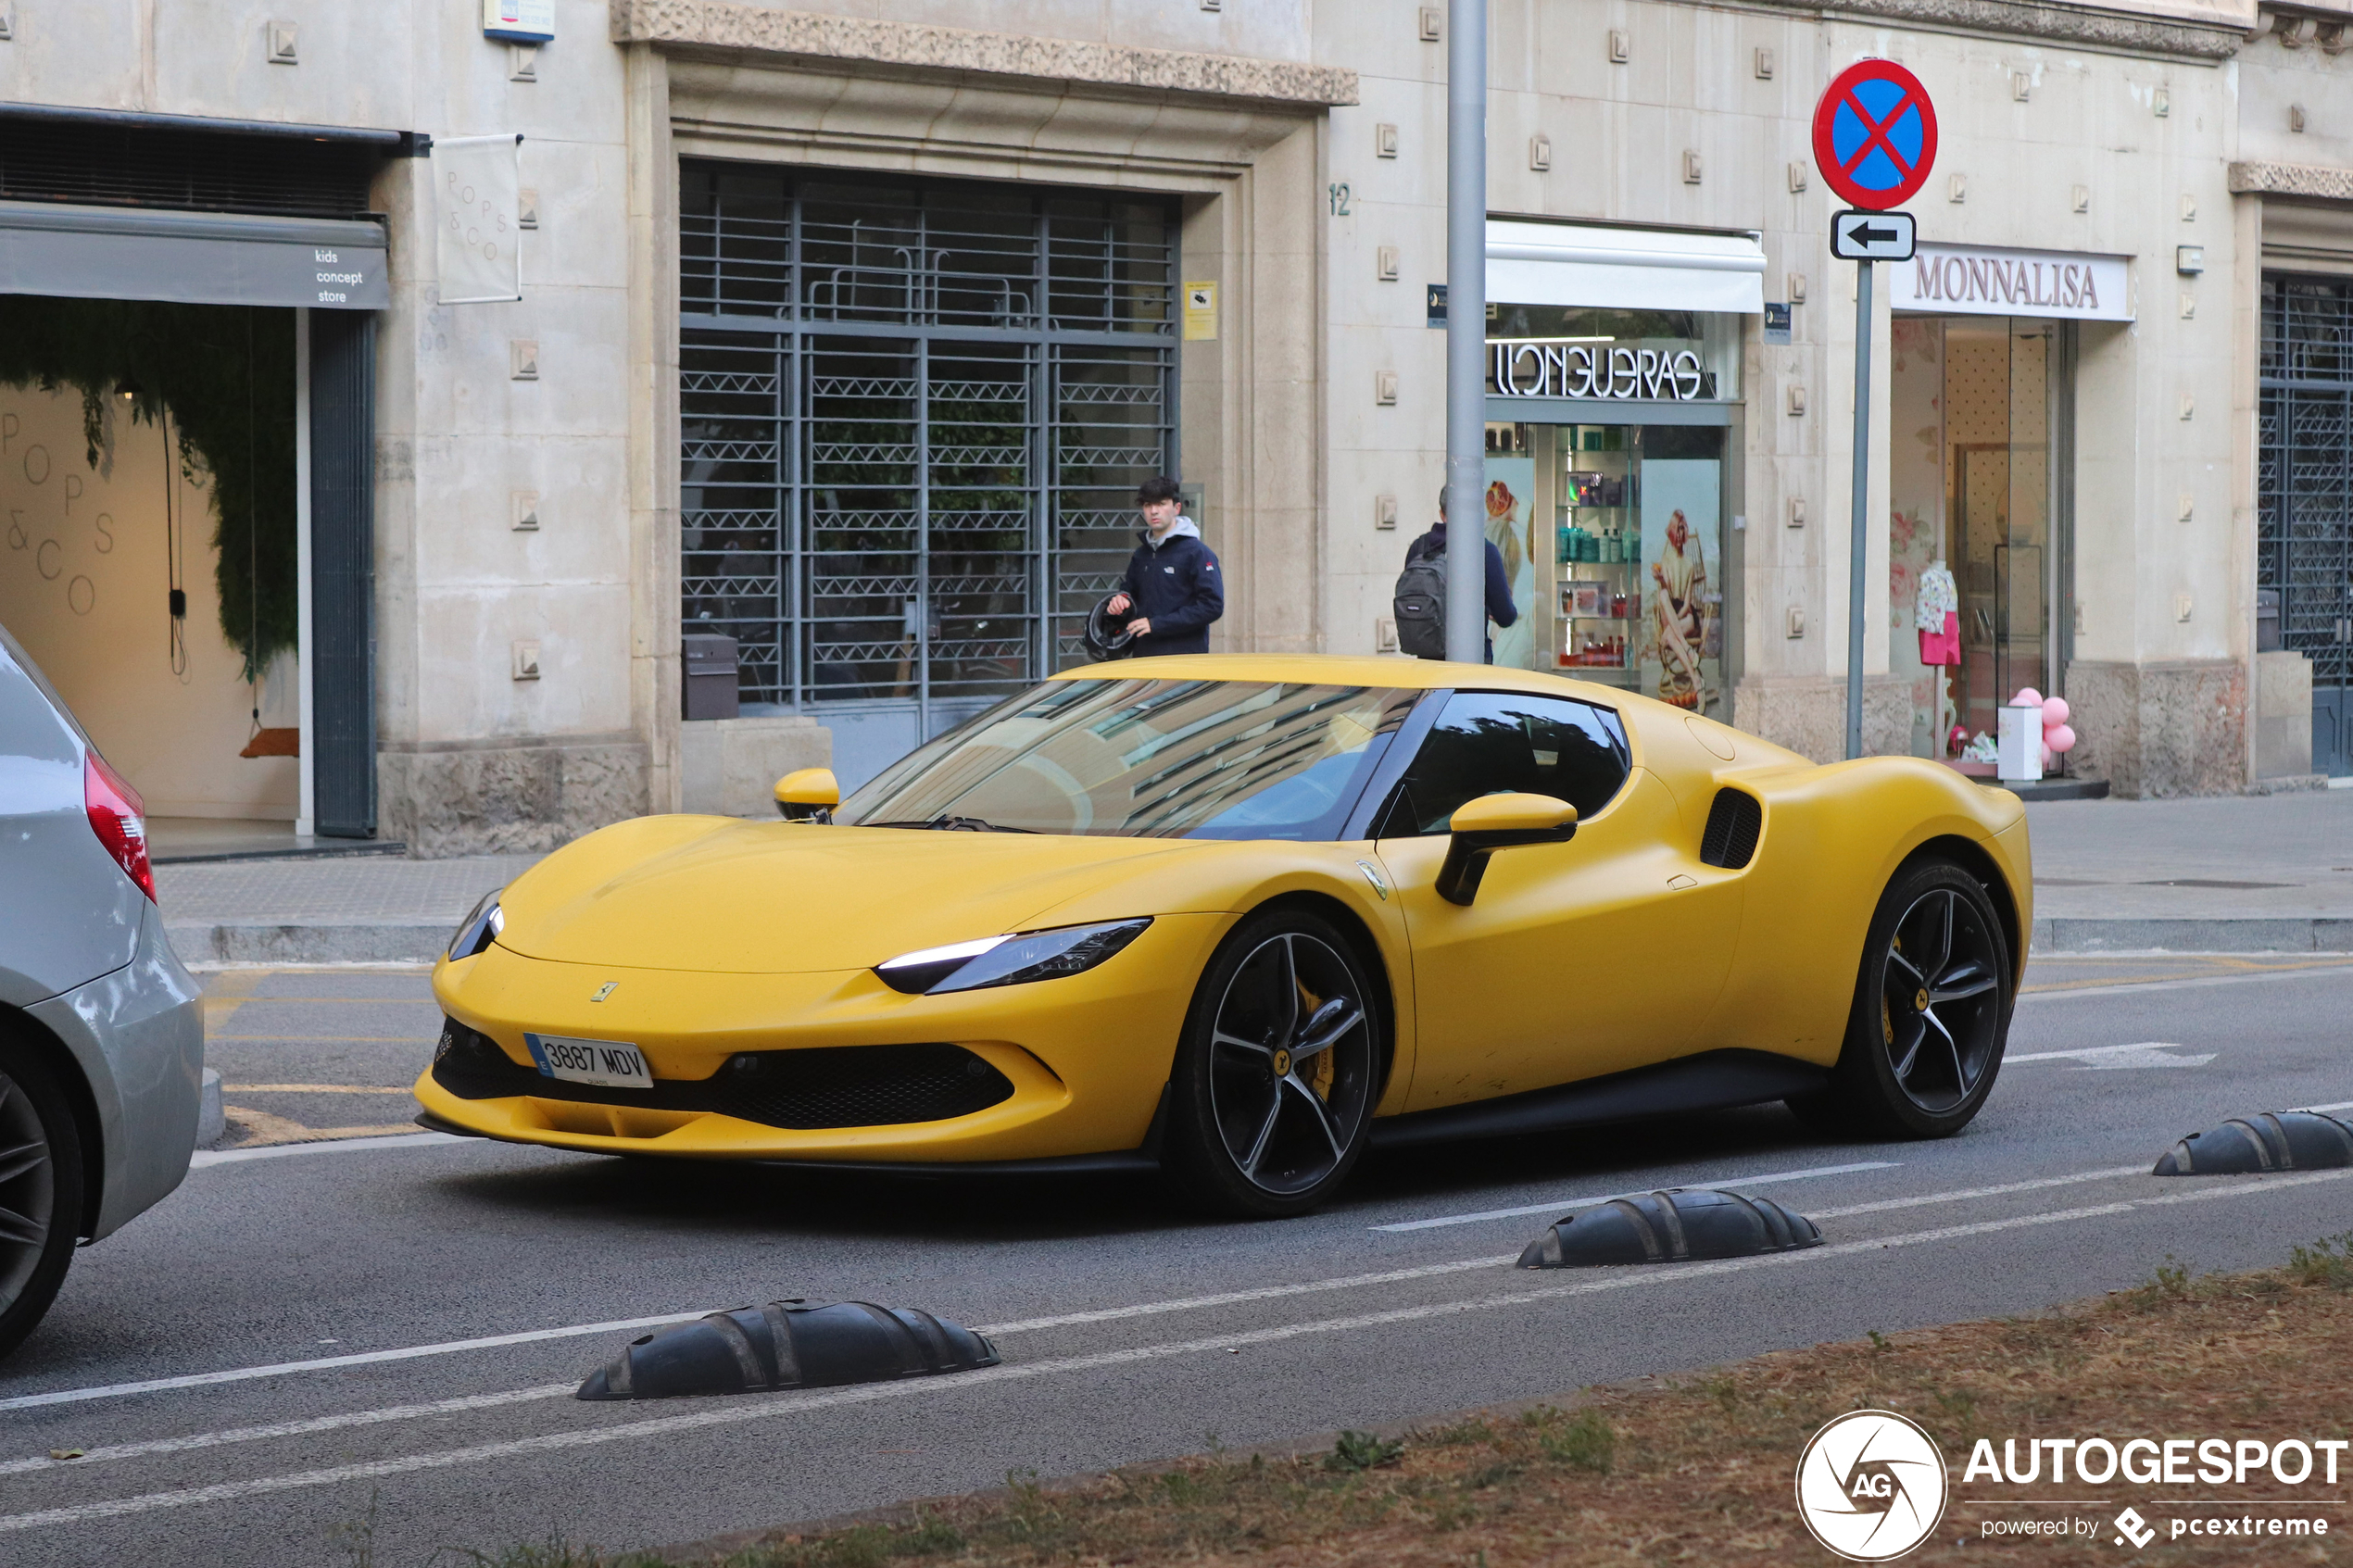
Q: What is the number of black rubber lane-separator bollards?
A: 3